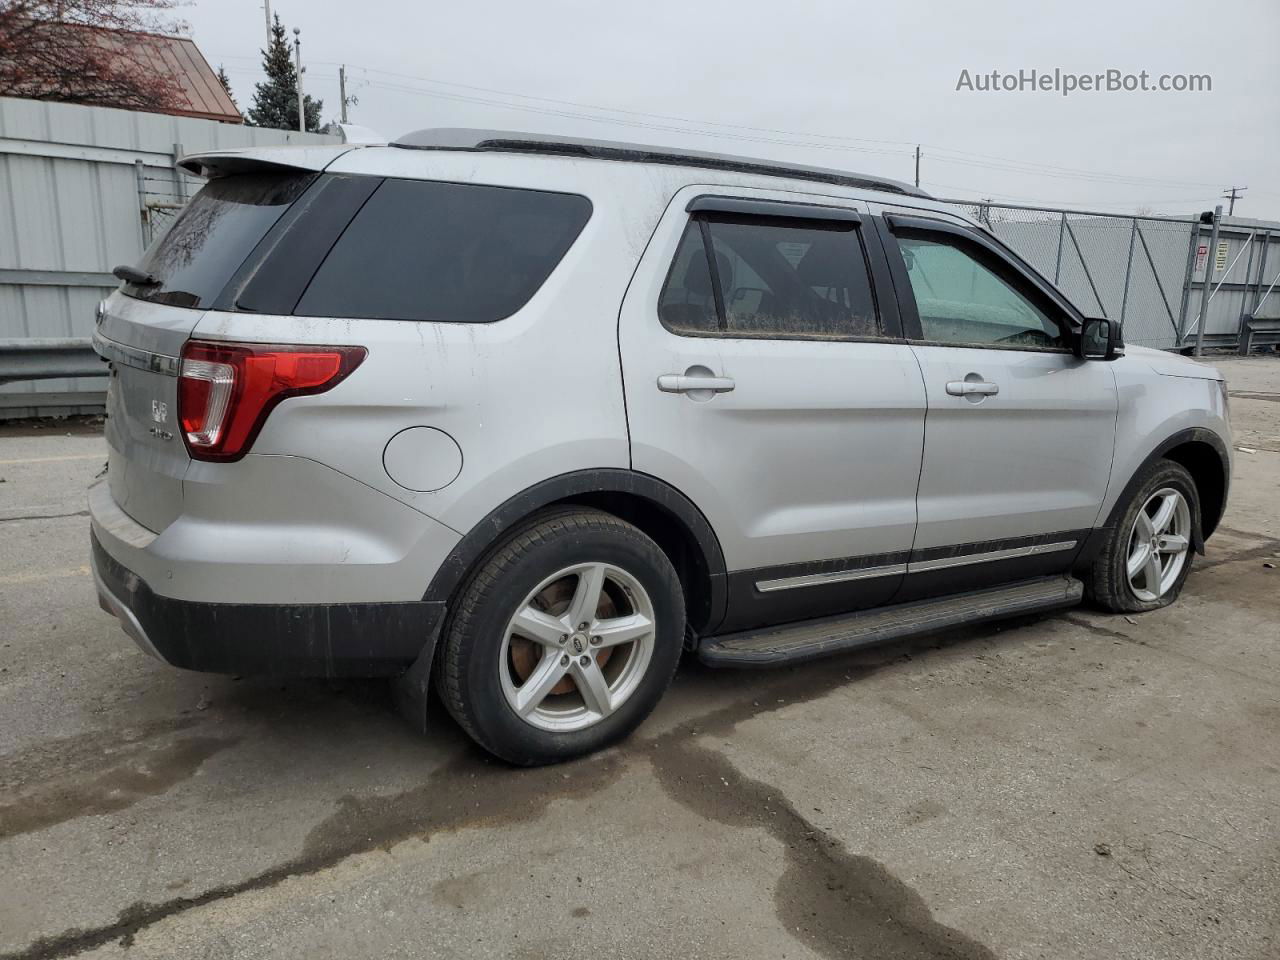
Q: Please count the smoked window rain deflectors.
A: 2